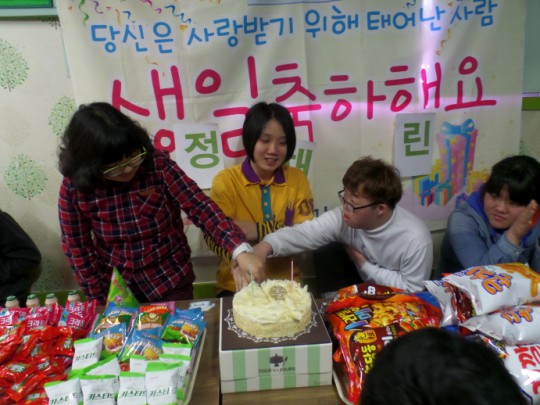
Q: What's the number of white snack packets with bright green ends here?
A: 9